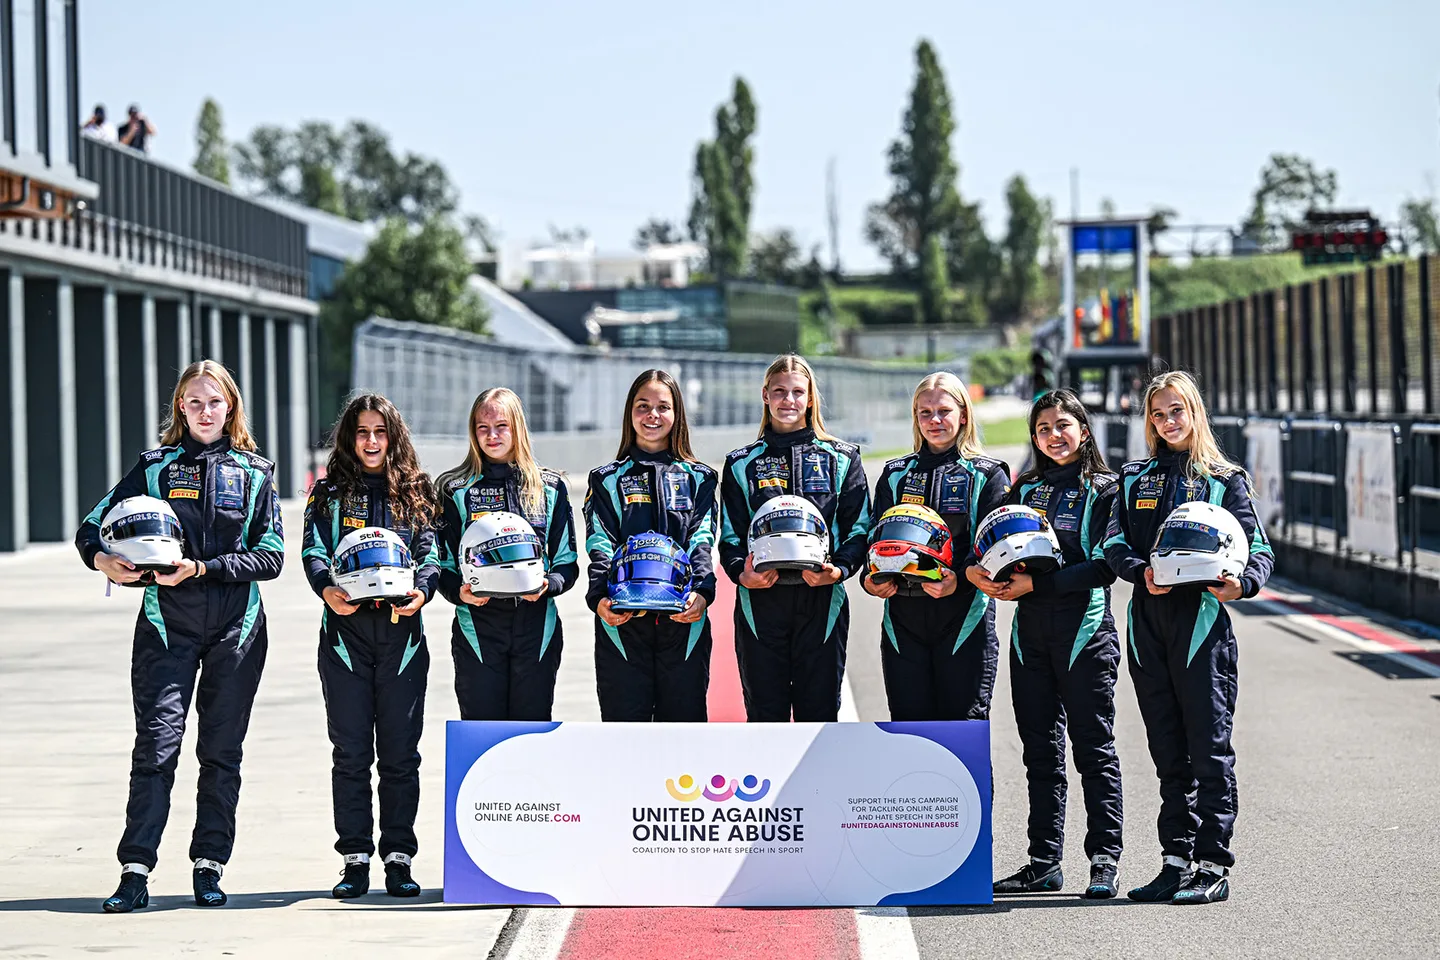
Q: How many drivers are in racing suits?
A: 8